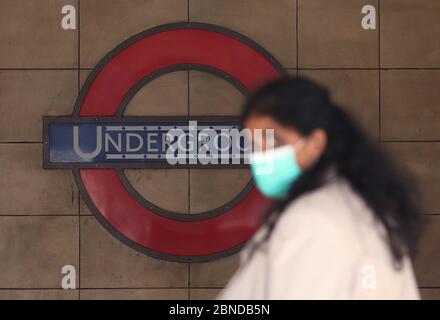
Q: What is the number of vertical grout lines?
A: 4